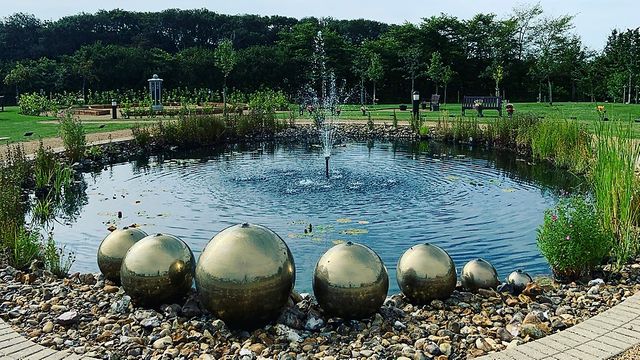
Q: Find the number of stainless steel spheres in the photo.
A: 7